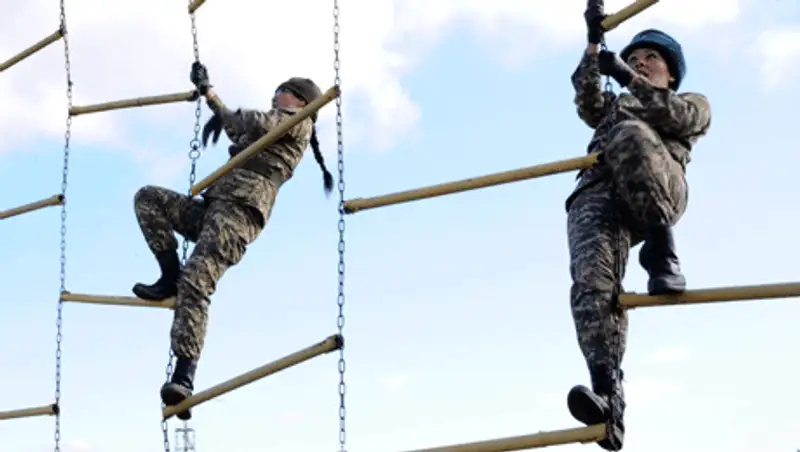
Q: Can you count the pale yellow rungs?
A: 12